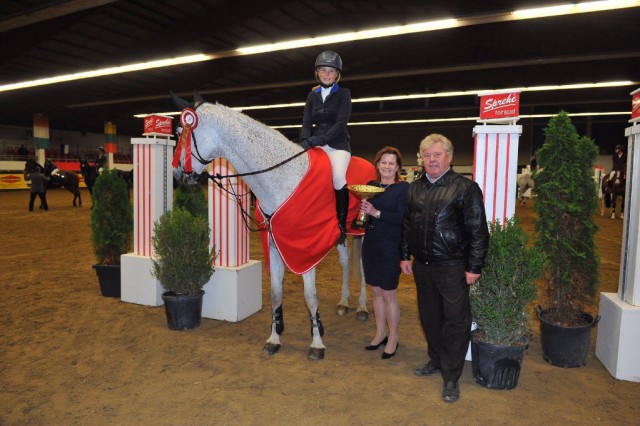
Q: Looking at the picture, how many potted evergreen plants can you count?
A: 5